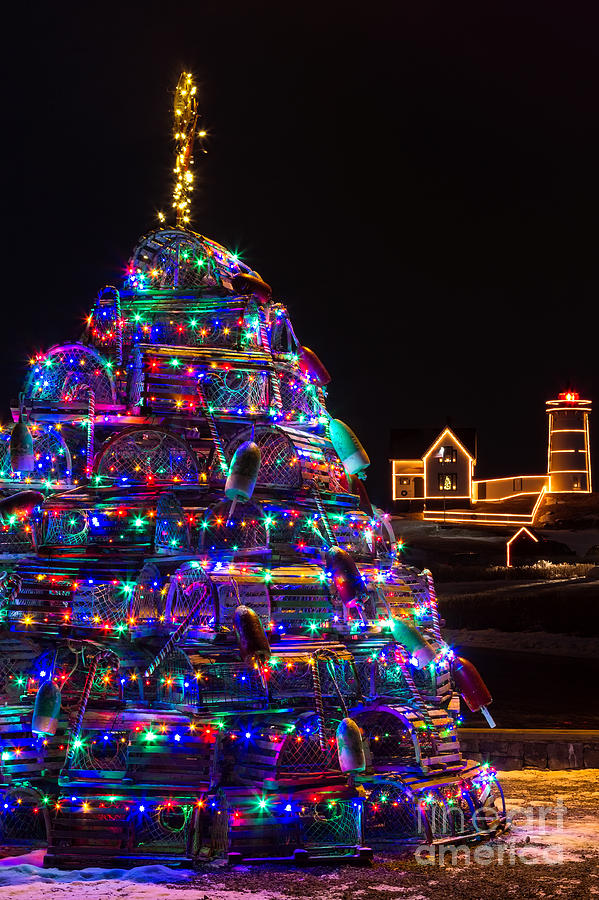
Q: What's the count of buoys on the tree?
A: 13